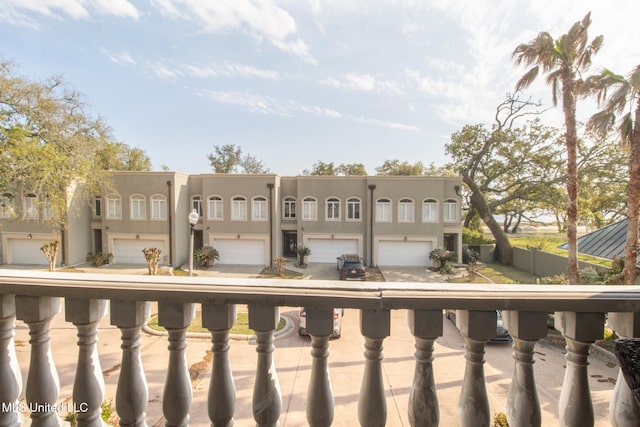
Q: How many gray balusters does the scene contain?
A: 14